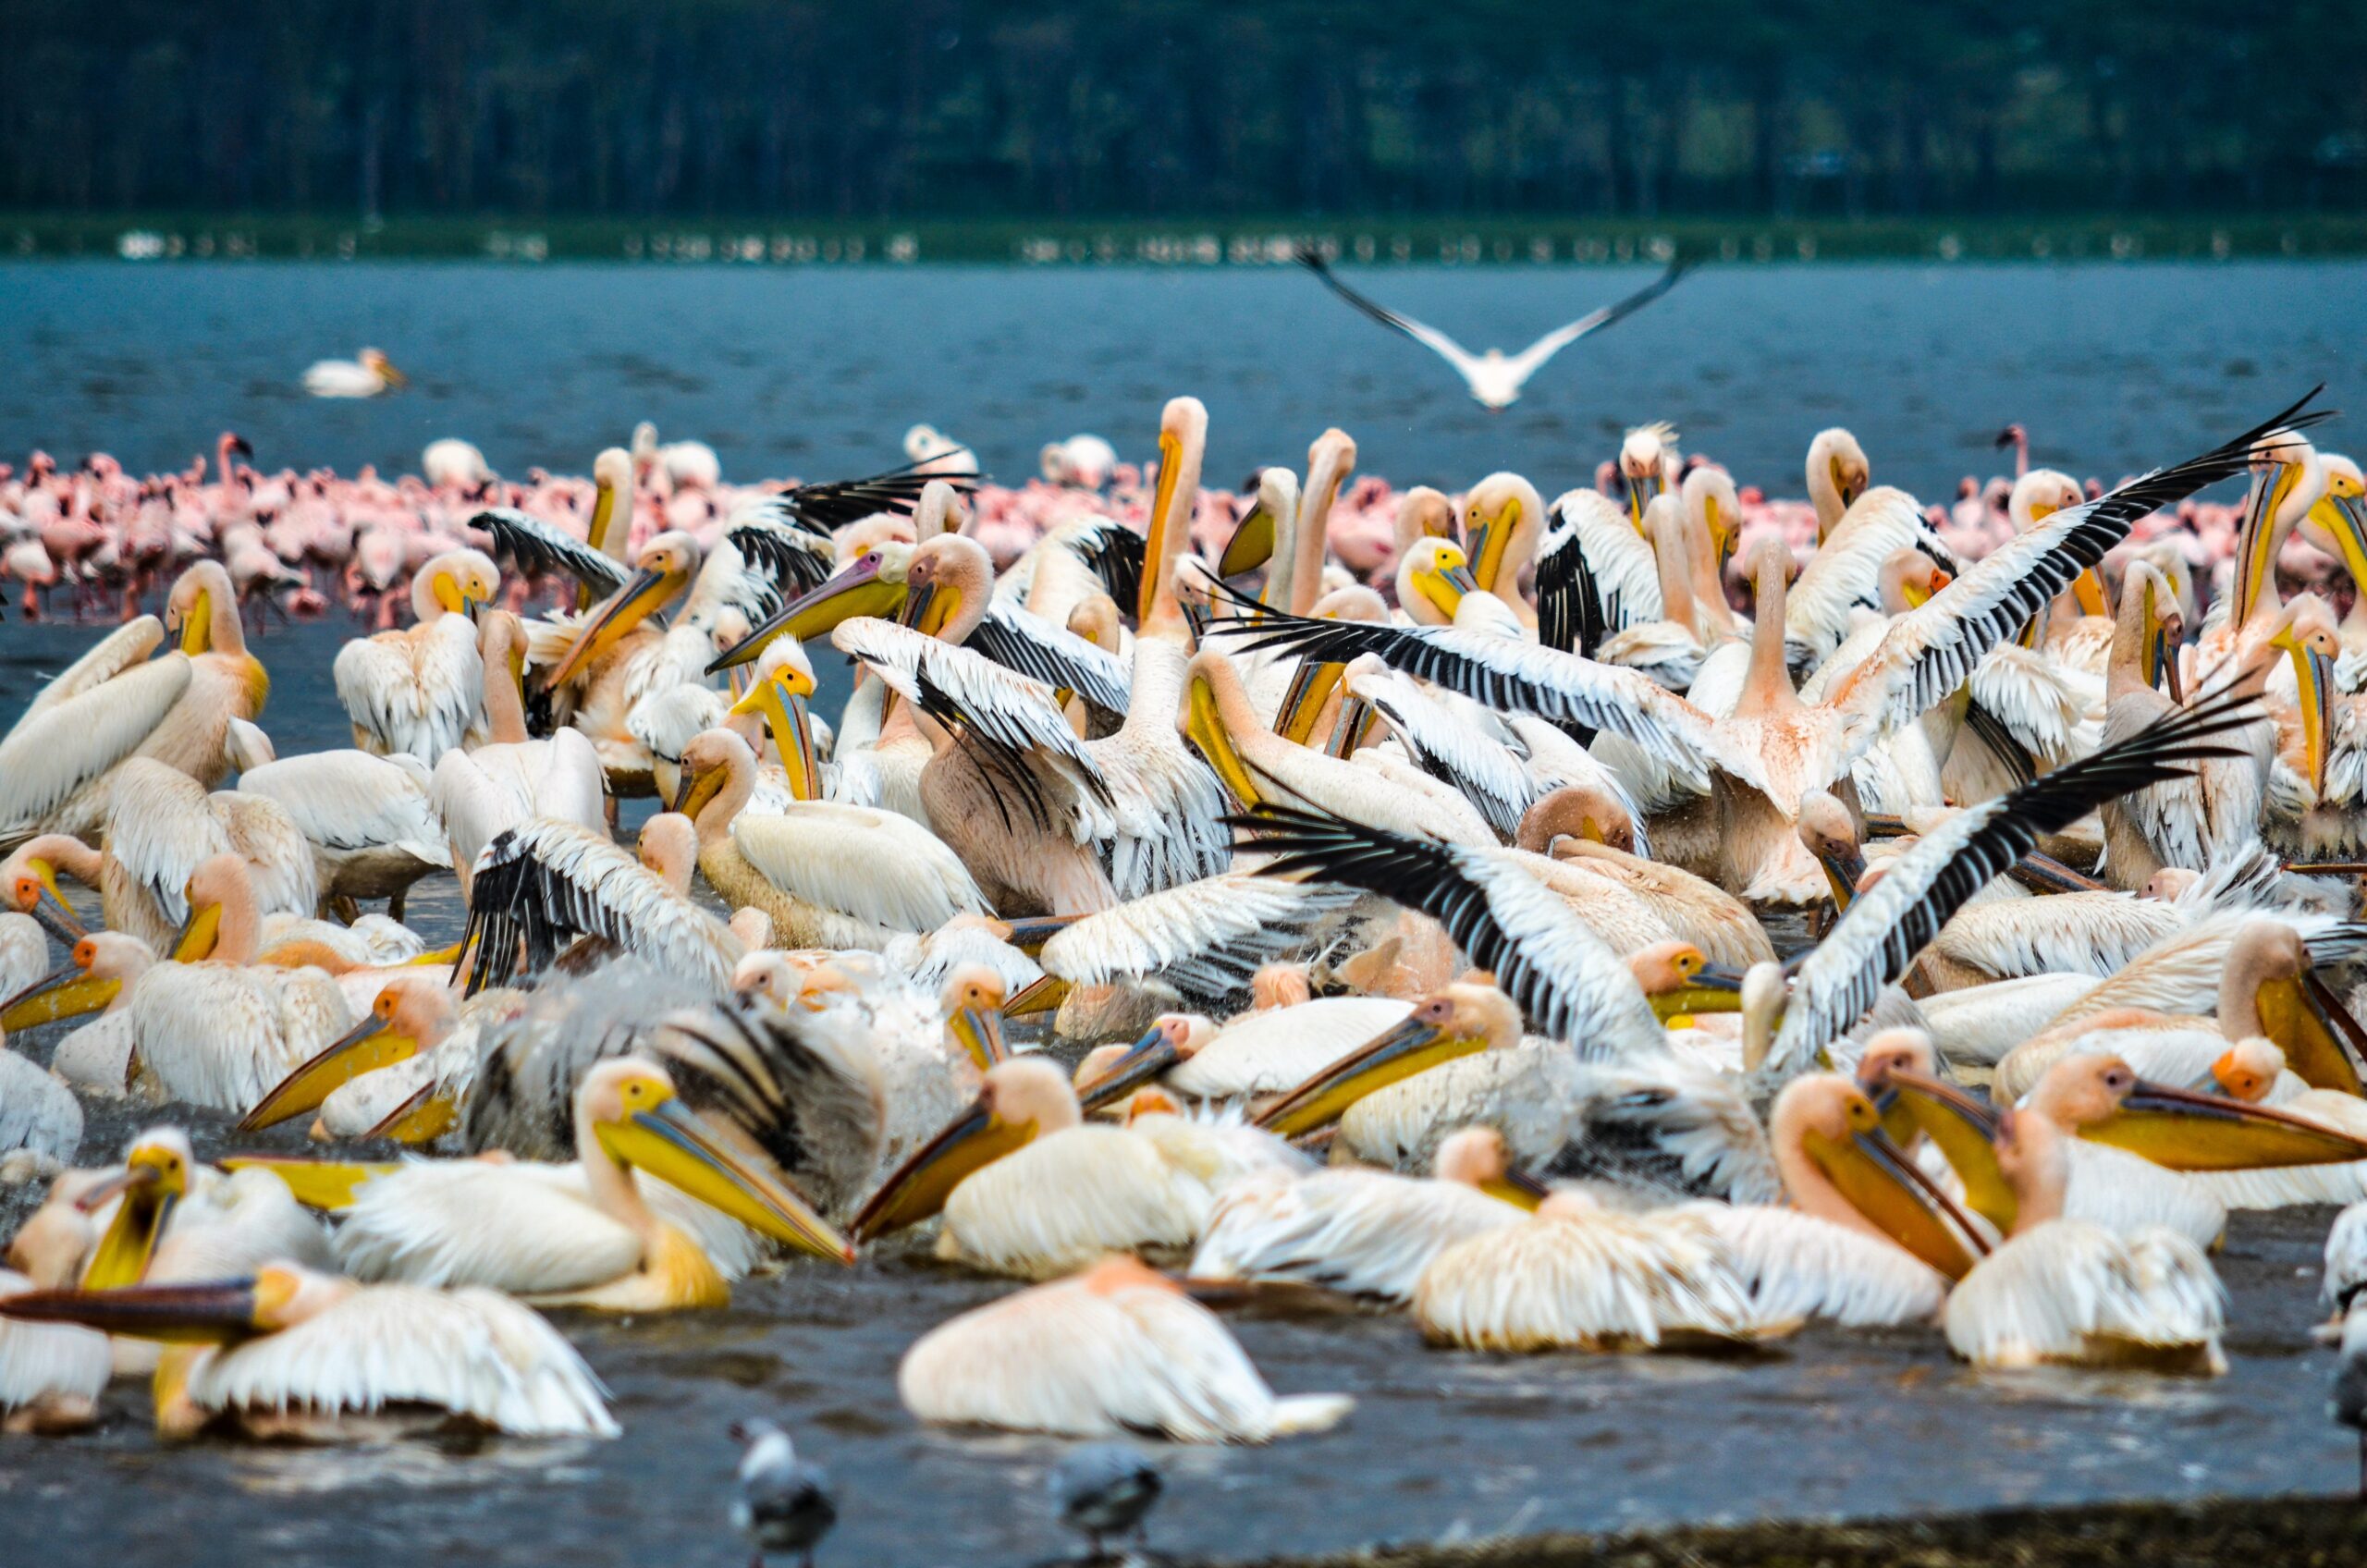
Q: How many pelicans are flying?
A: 1